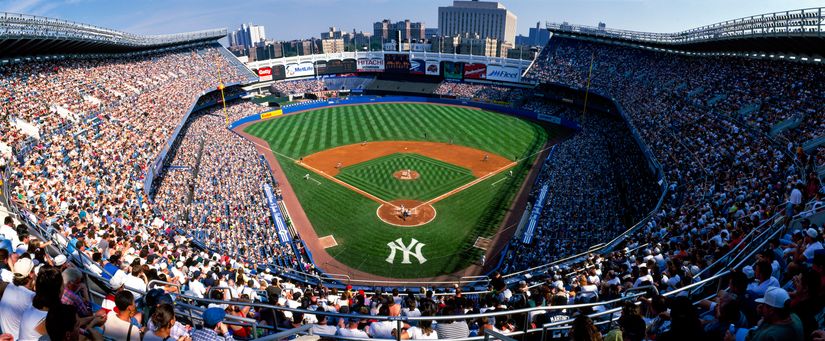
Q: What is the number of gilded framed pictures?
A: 0